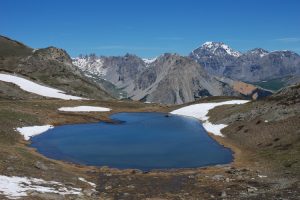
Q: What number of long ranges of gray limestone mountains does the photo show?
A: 1